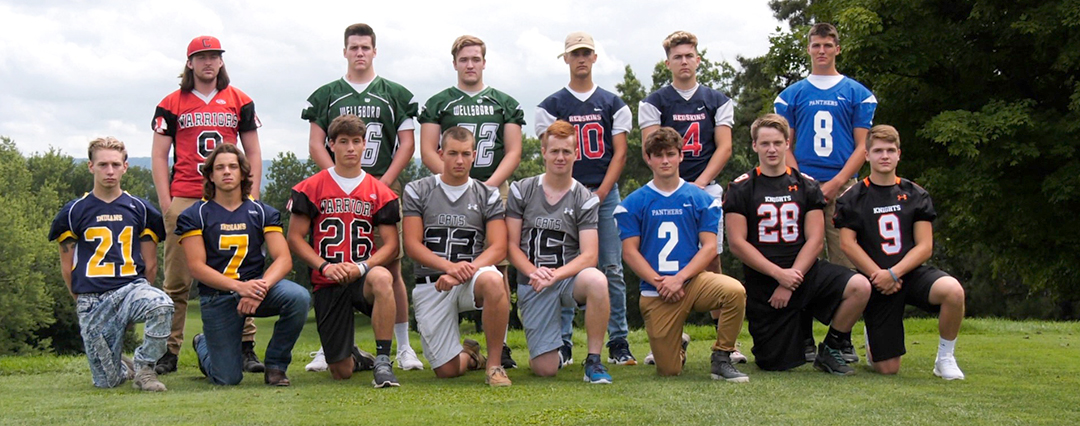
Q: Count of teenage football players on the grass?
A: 14